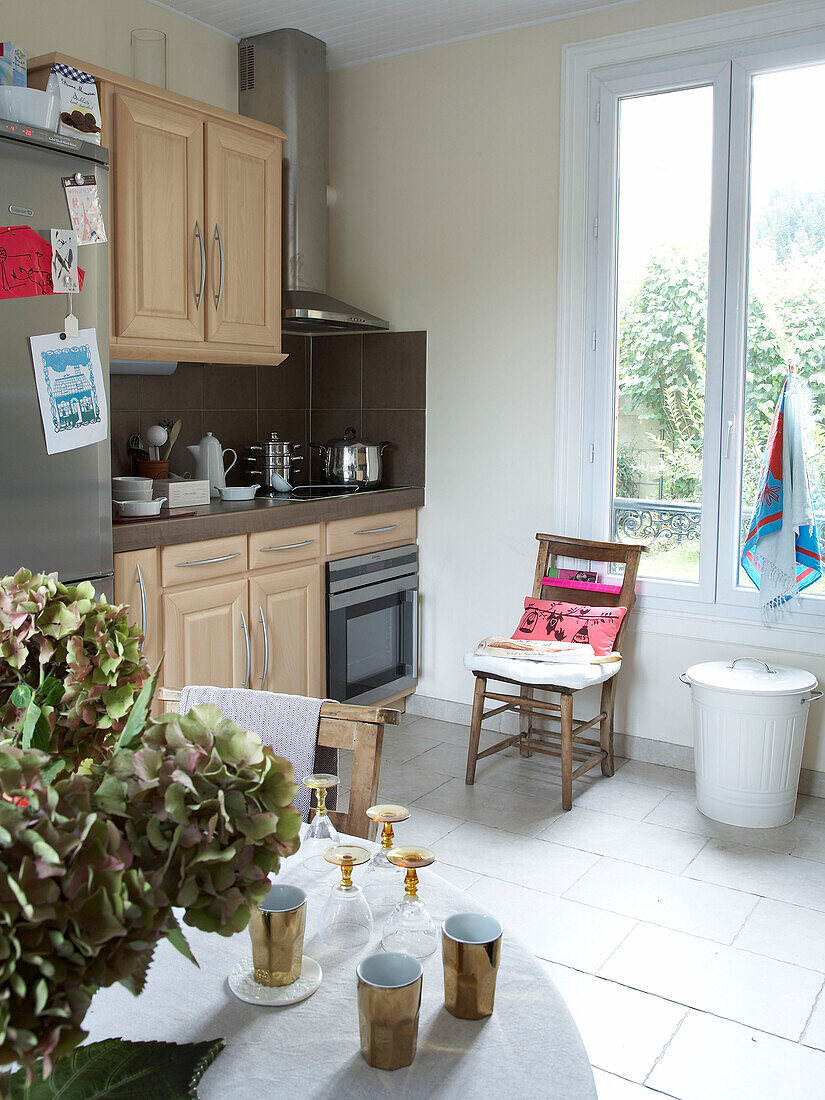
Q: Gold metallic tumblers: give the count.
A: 3